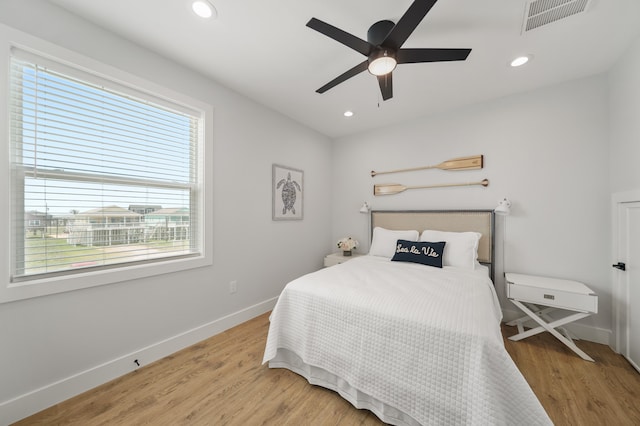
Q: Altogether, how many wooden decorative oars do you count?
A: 2